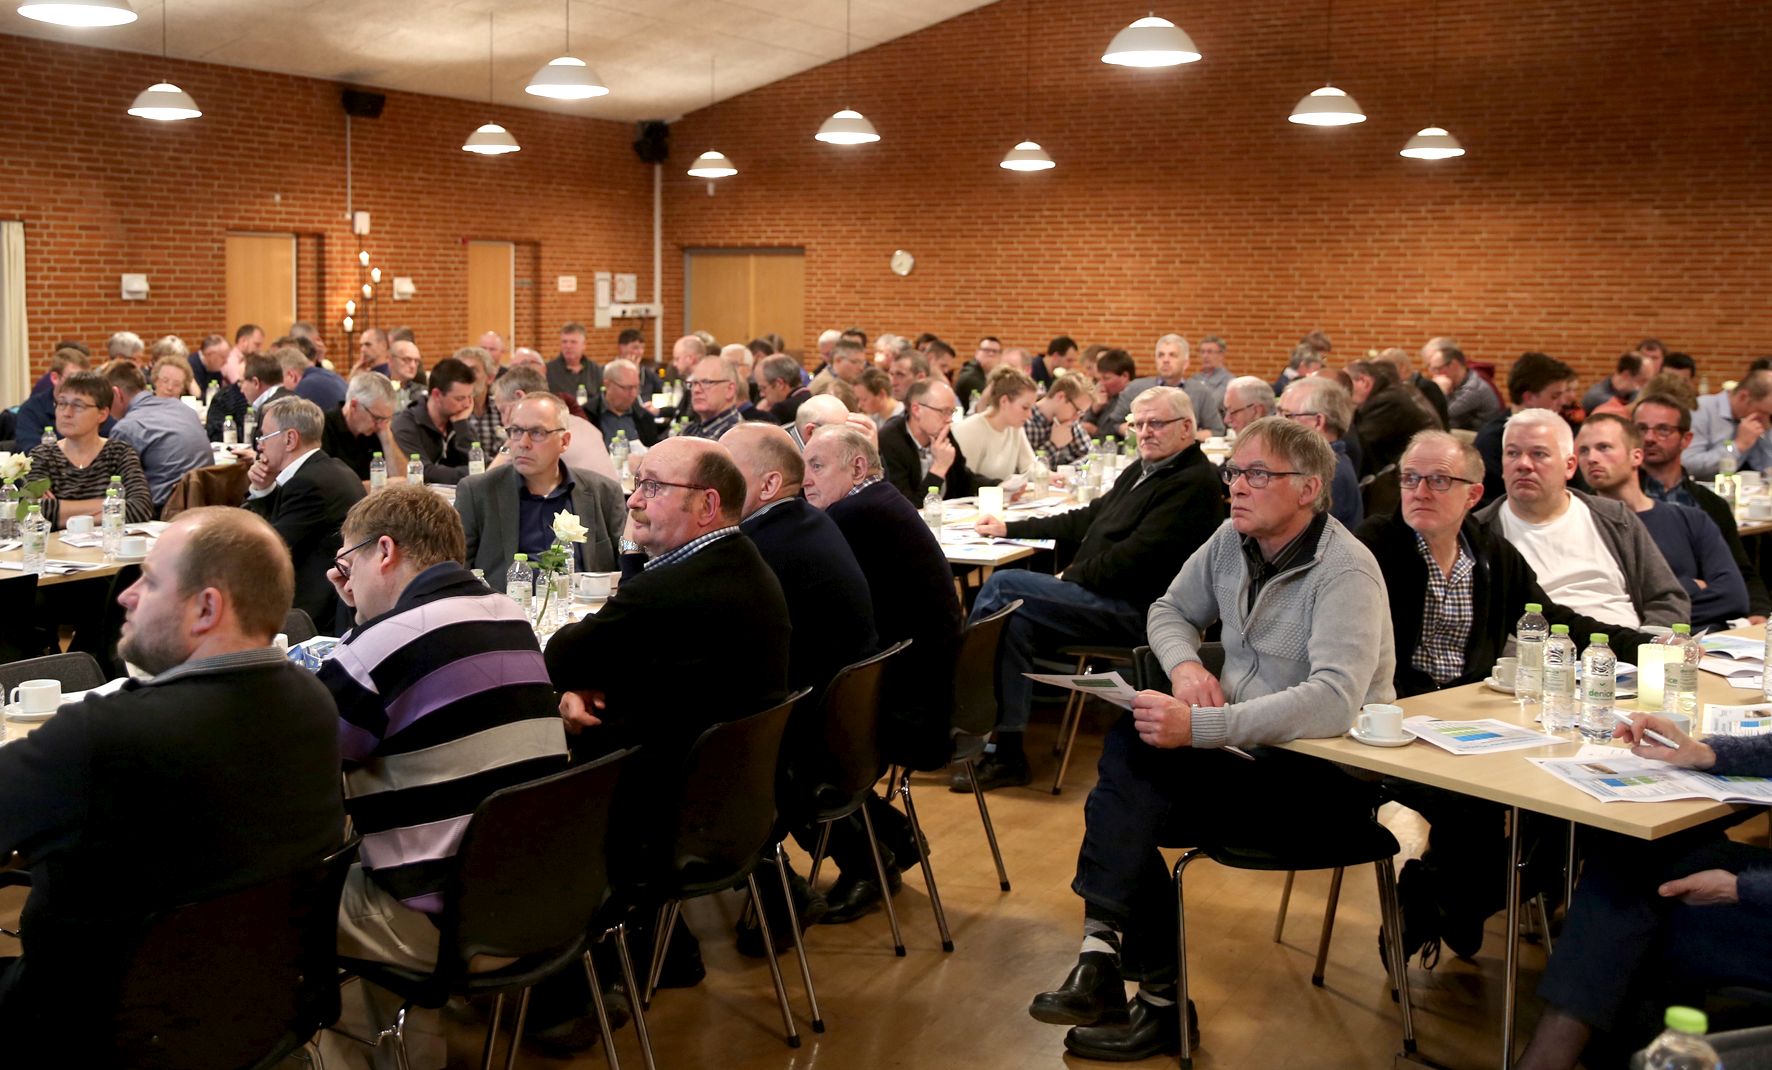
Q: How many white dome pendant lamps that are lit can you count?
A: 10